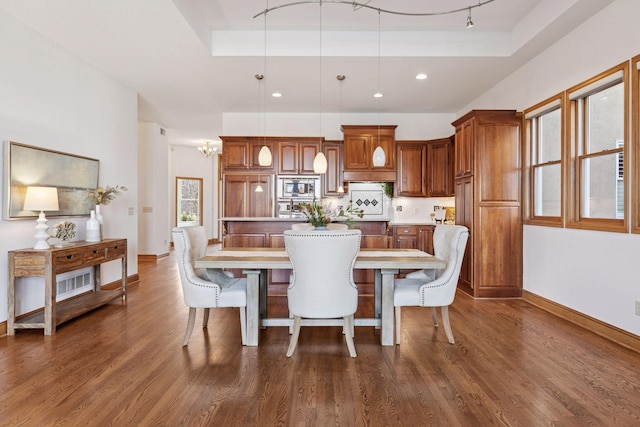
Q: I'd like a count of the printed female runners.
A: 0